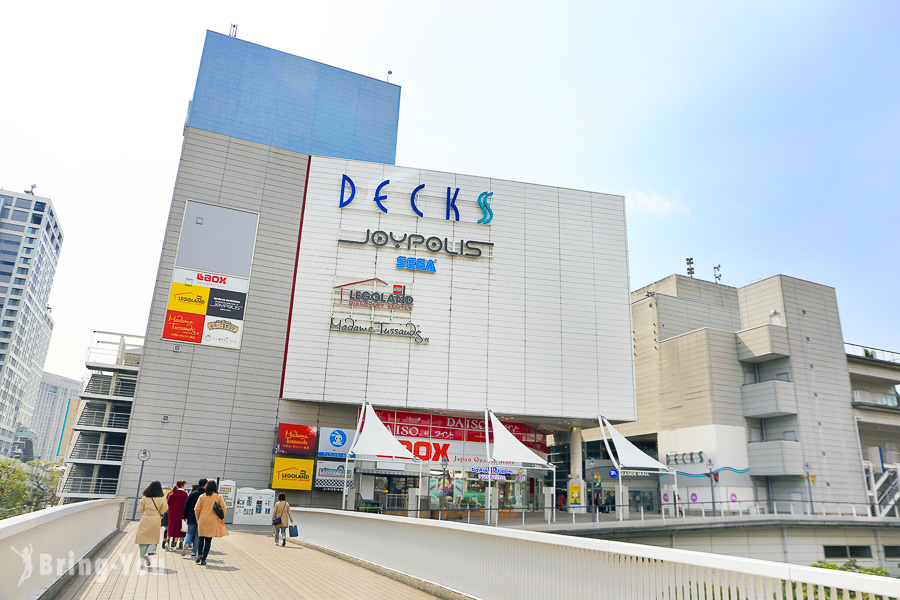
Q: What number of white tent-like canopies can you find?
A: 3